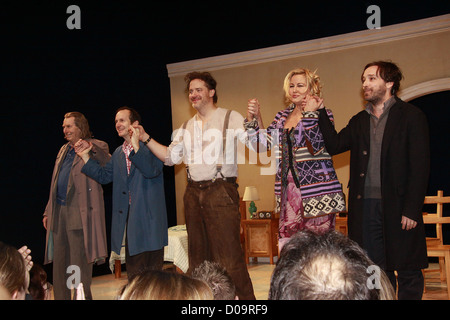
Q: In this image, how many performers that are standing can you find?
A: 5